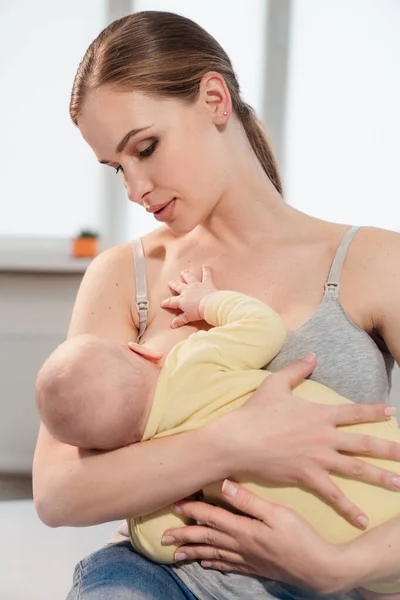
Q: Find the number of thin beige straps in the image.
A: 2